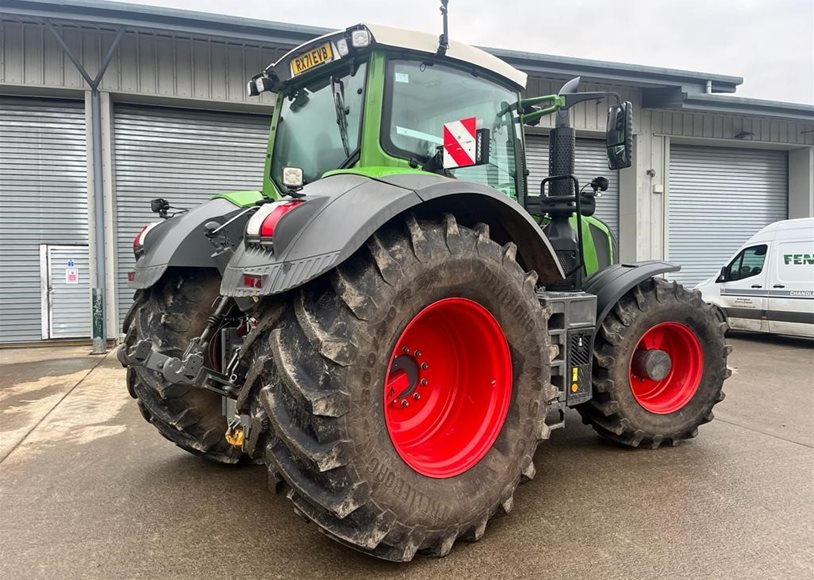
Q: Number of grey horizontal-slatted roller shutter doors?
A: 4